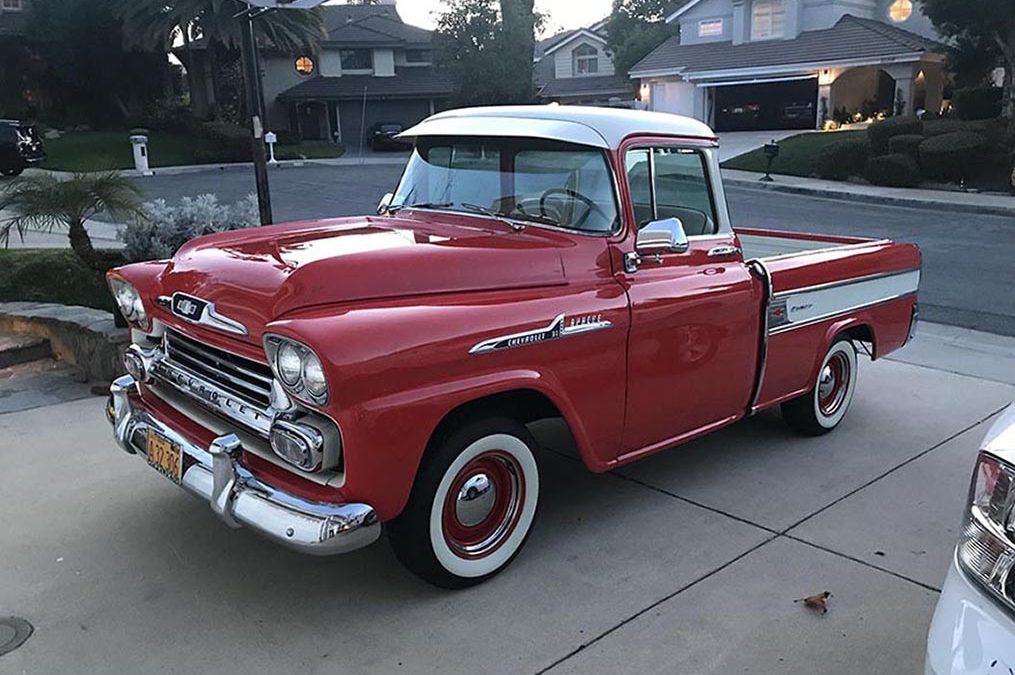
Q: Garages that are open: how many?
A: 1